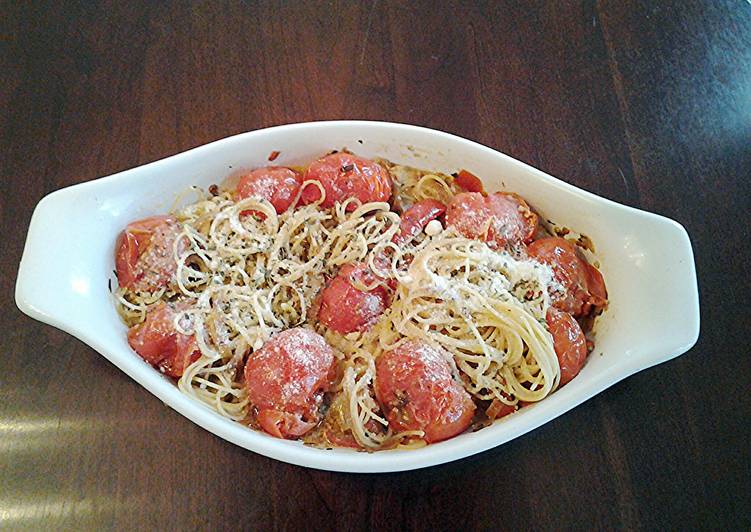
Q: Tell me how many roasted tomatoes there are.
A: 11